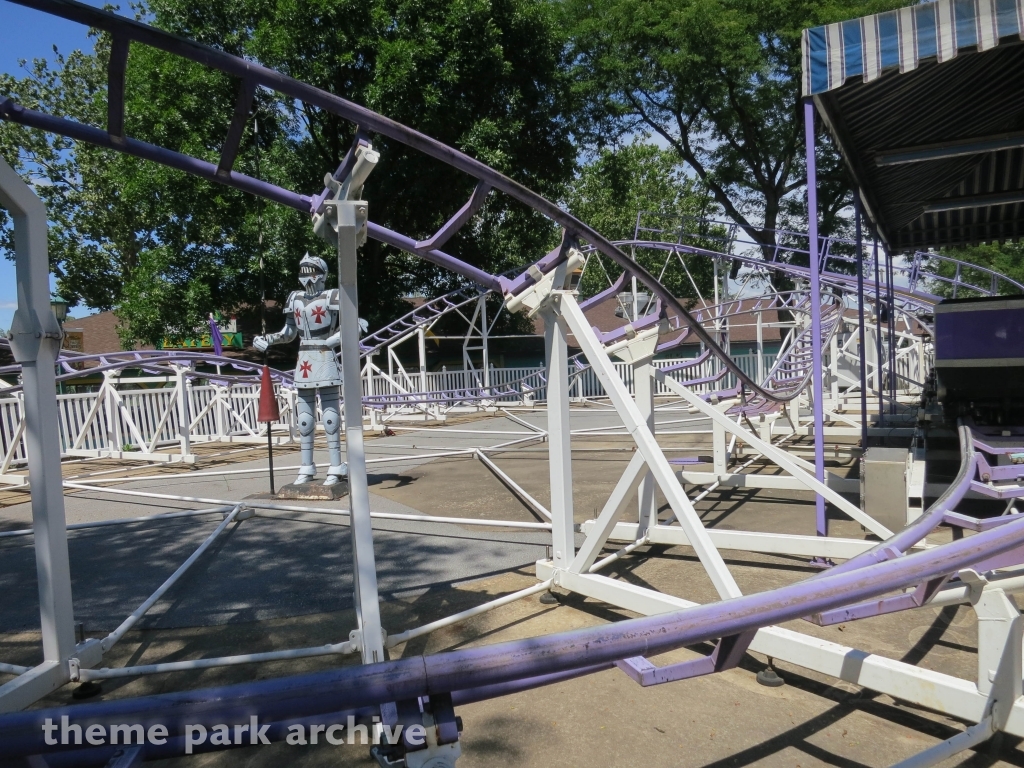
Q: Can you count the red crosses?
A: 3